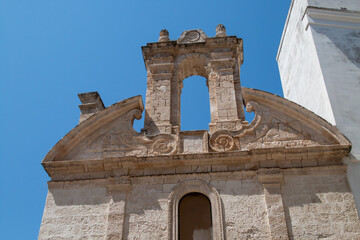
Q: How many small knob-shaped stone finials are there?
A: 2